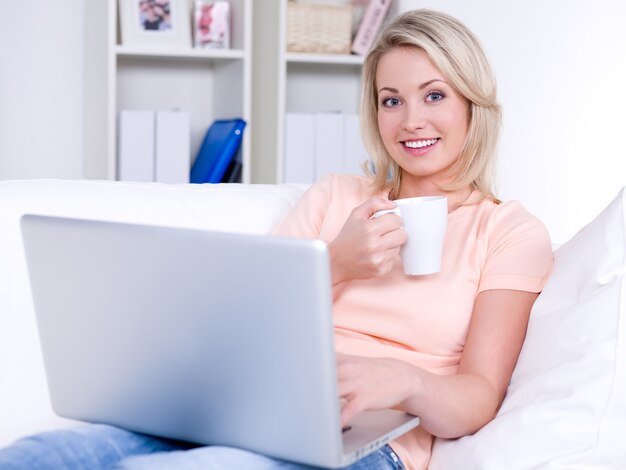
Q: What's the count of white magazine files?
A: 5